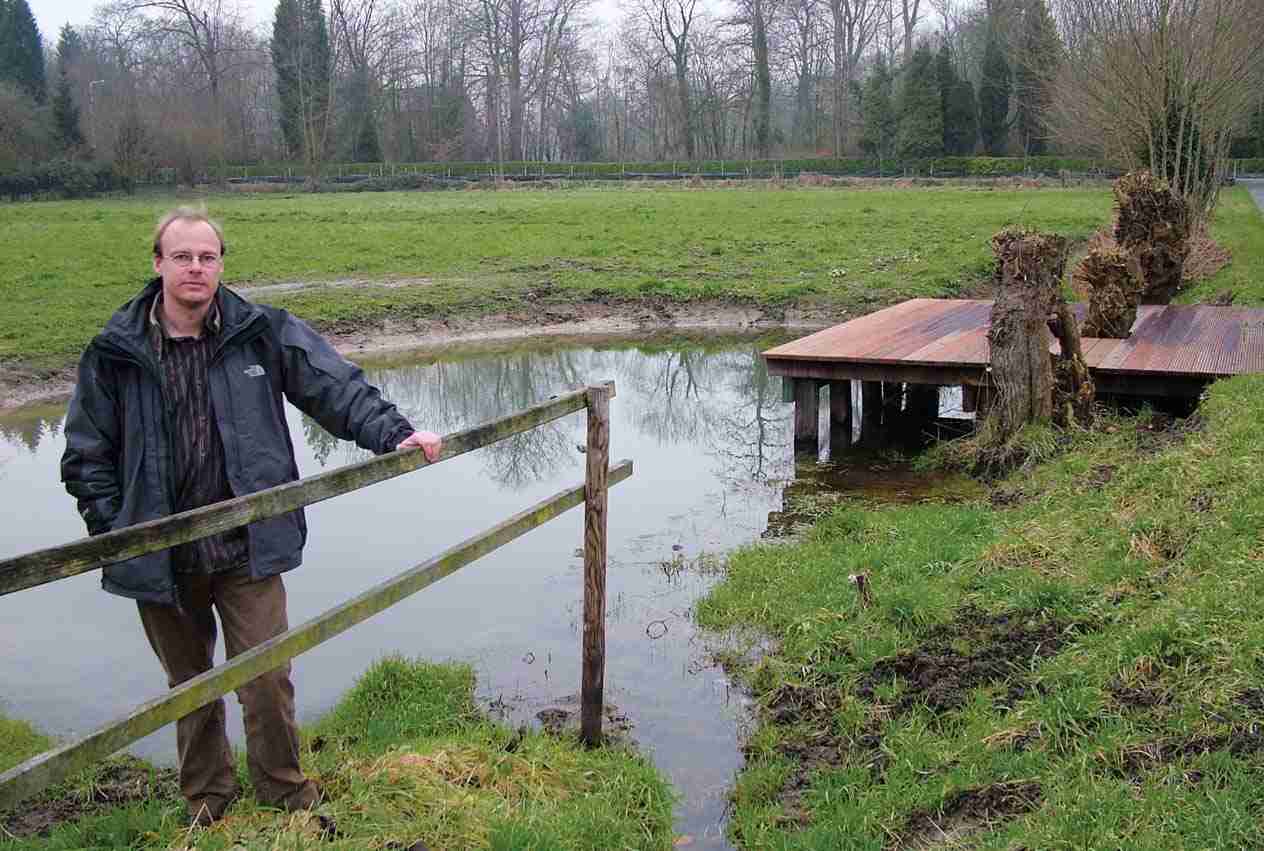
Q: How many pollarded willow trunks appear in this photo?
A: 3